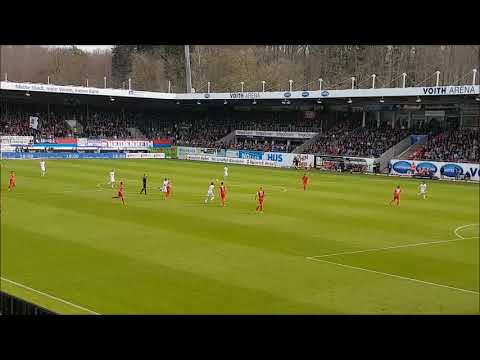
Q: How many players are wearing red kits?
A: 7